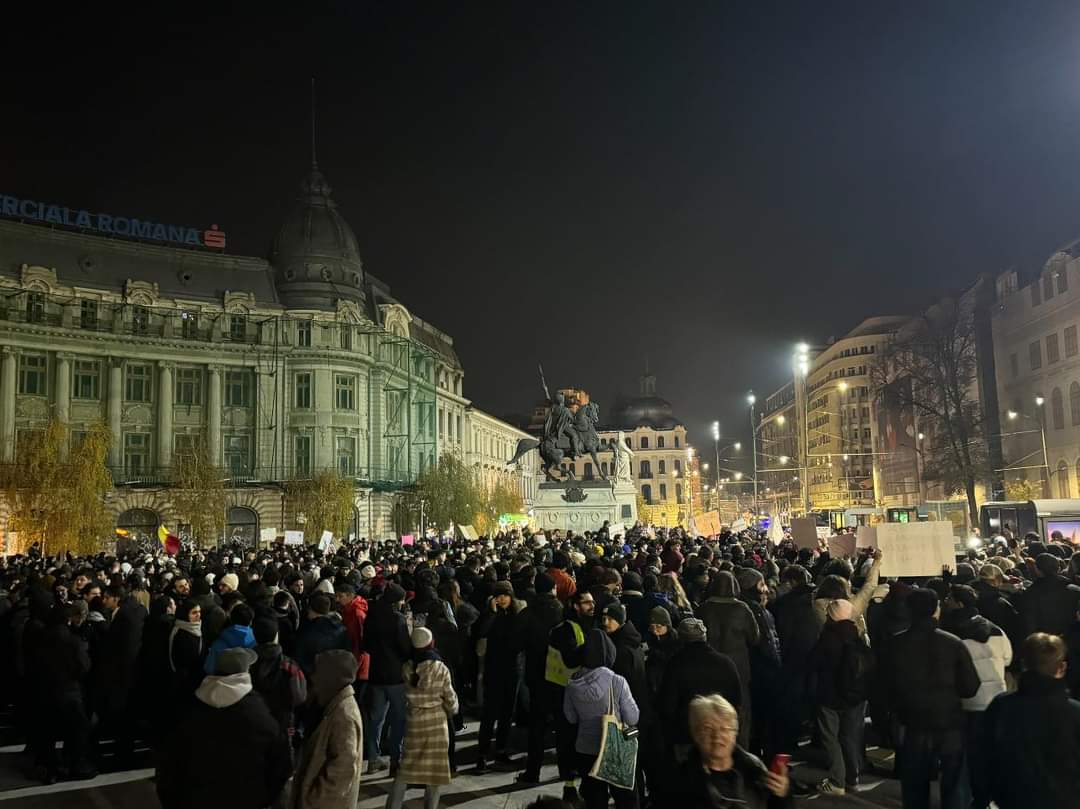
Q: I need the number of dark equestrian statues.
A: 1